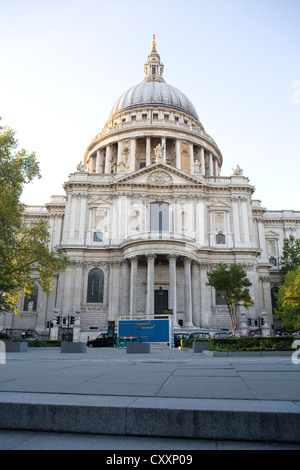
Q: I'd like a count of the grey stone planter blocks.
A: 4